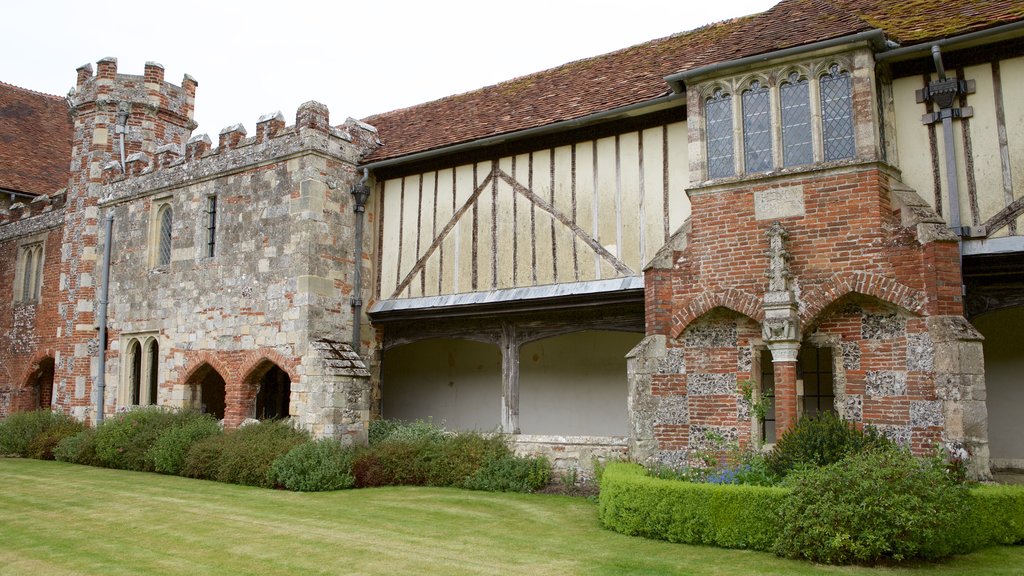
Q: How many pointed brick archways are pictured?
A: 5